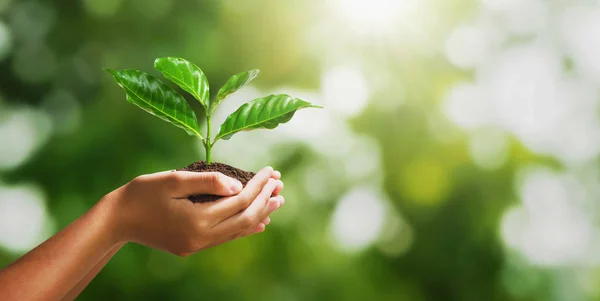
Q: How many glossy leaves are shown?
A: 4